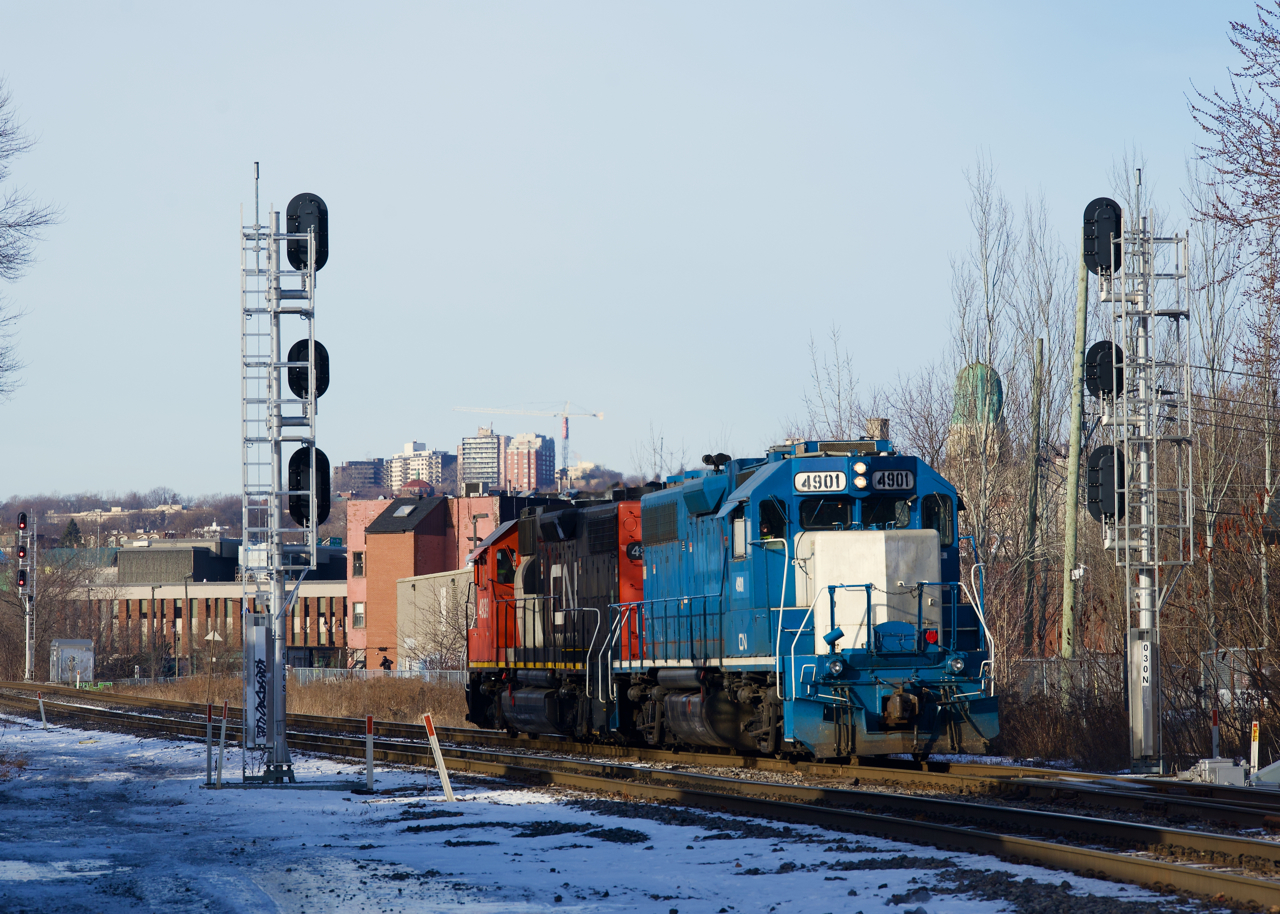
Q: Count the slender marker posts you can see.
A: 8